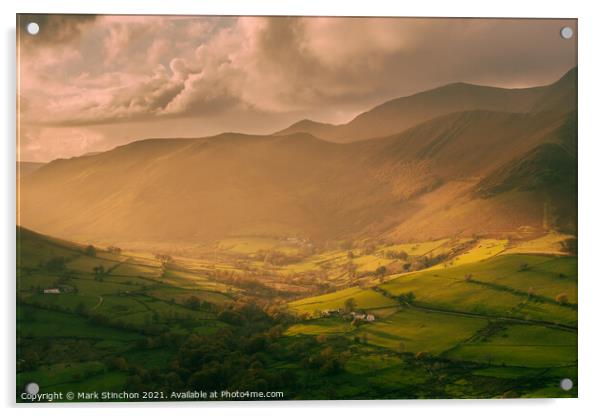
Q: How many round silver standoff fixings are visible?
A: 4